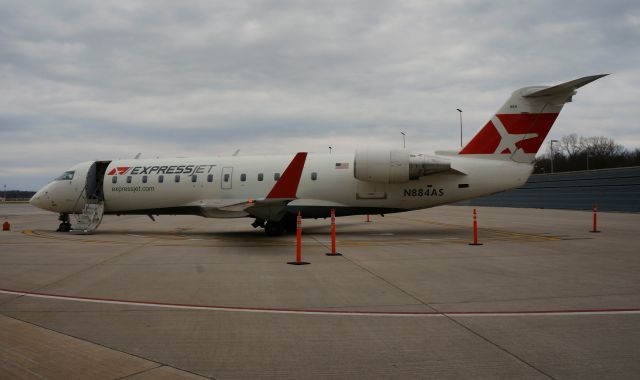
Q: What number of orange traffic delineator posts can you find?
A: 5